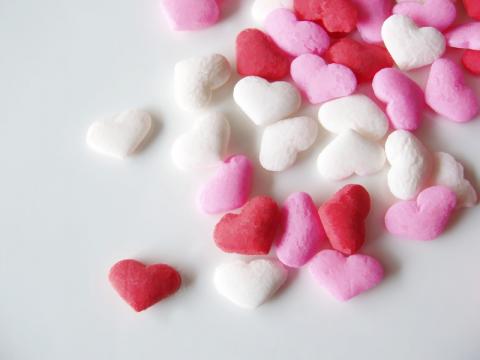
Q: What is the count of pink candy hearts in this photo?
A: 12